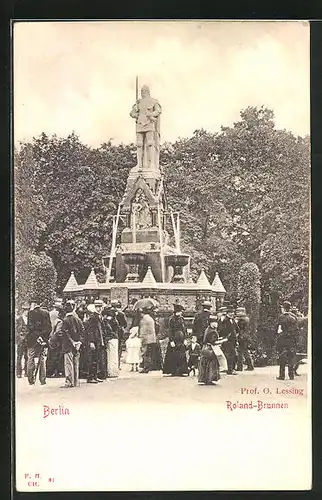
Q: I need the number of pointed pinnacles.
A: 5